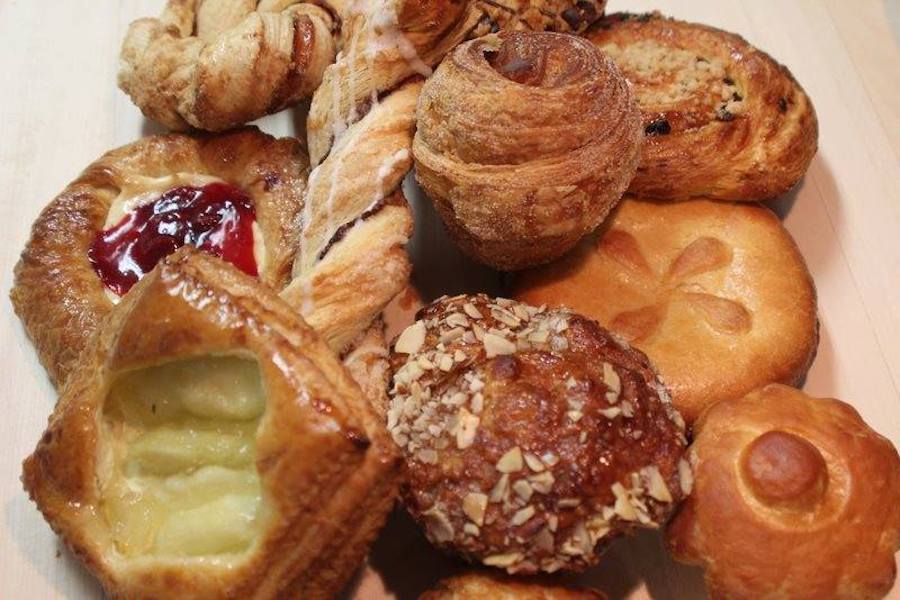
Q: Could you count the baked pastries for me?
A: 11